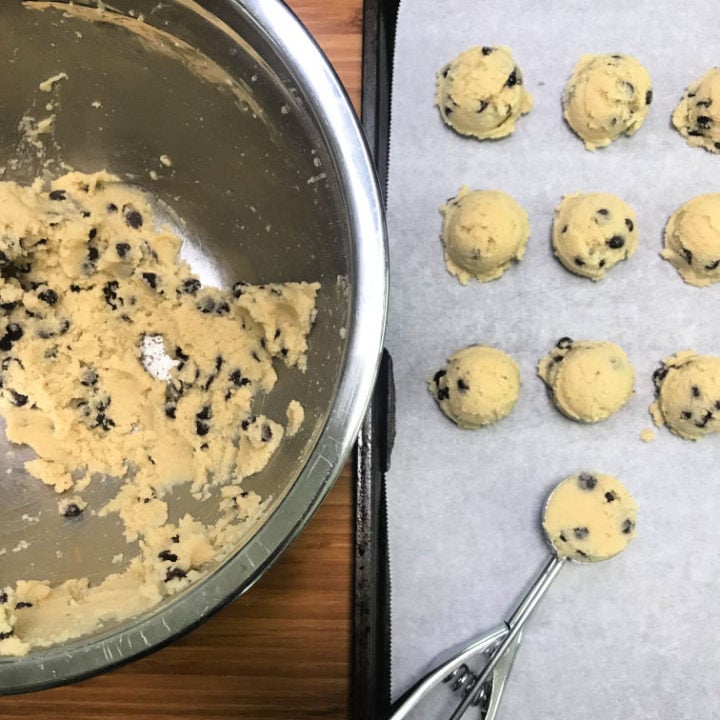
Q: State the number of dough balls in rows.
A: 9